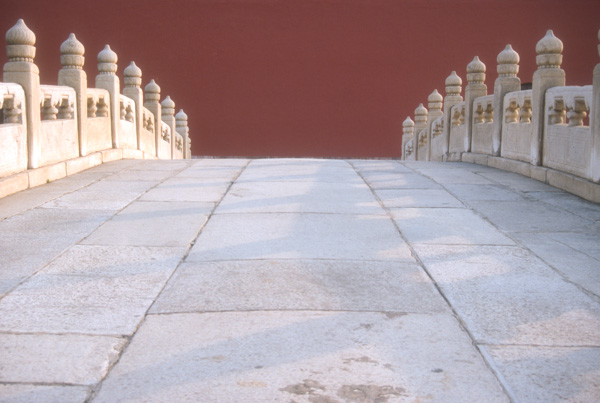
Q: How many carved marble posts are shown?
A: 15